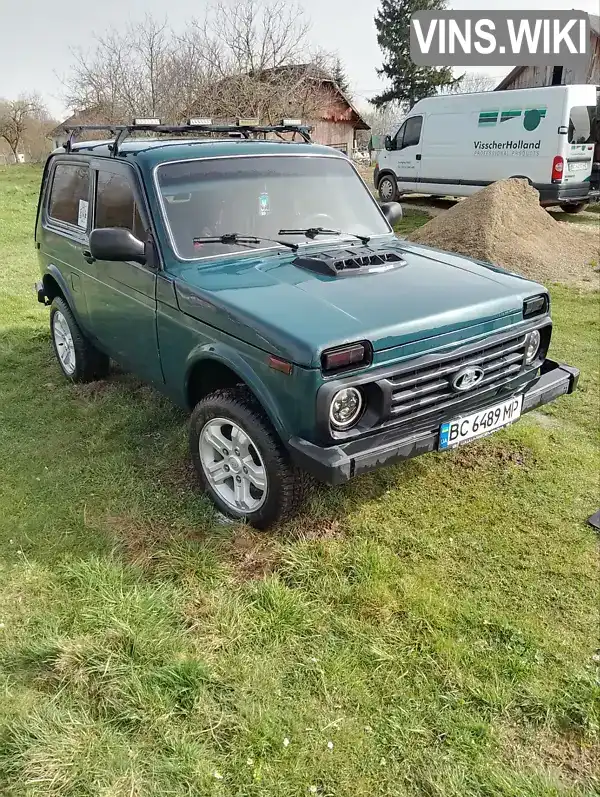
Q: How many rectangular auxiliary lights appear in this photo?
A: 4